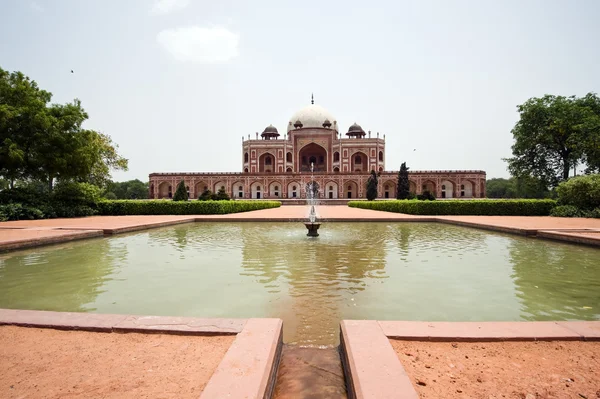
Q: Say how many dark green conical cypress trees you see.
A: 3